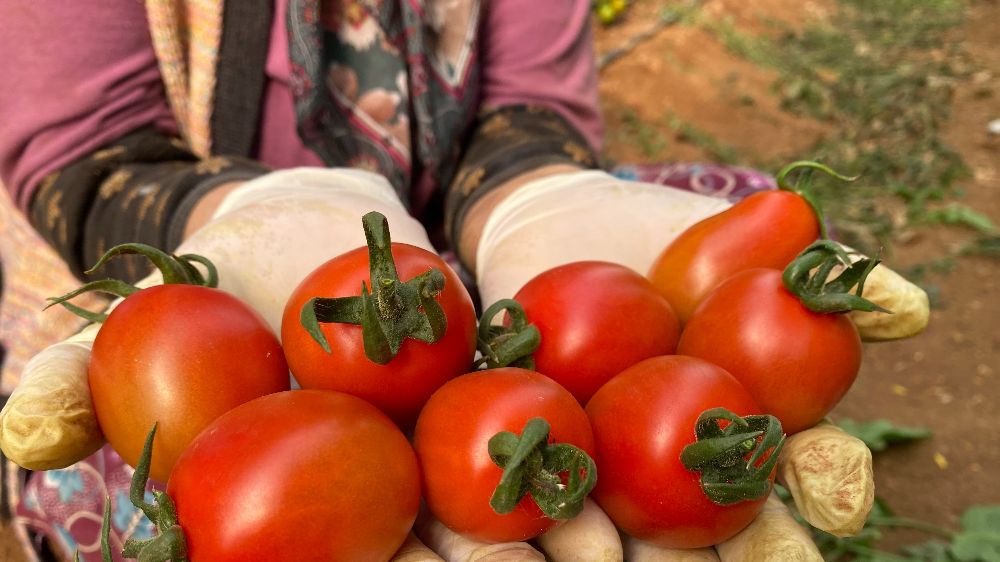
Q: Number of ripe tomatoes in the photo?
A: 8